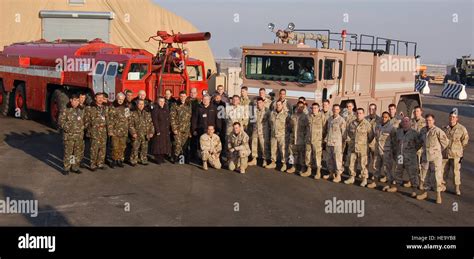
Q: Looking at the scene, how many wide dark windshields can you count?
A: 1